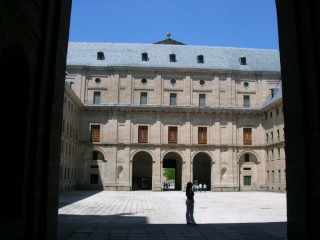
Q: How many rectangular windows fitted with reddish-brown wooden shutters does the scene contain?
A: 5